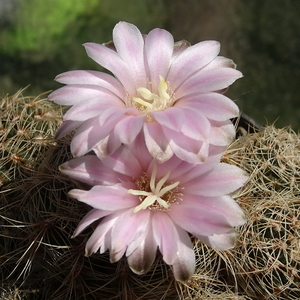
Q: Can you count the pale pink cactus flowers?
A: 2